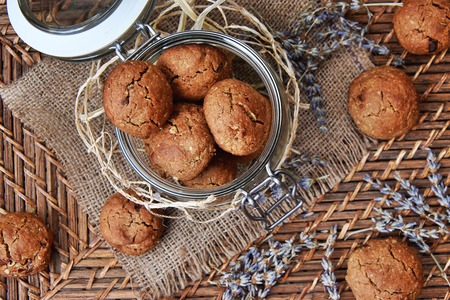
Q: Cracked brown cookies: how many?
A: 10